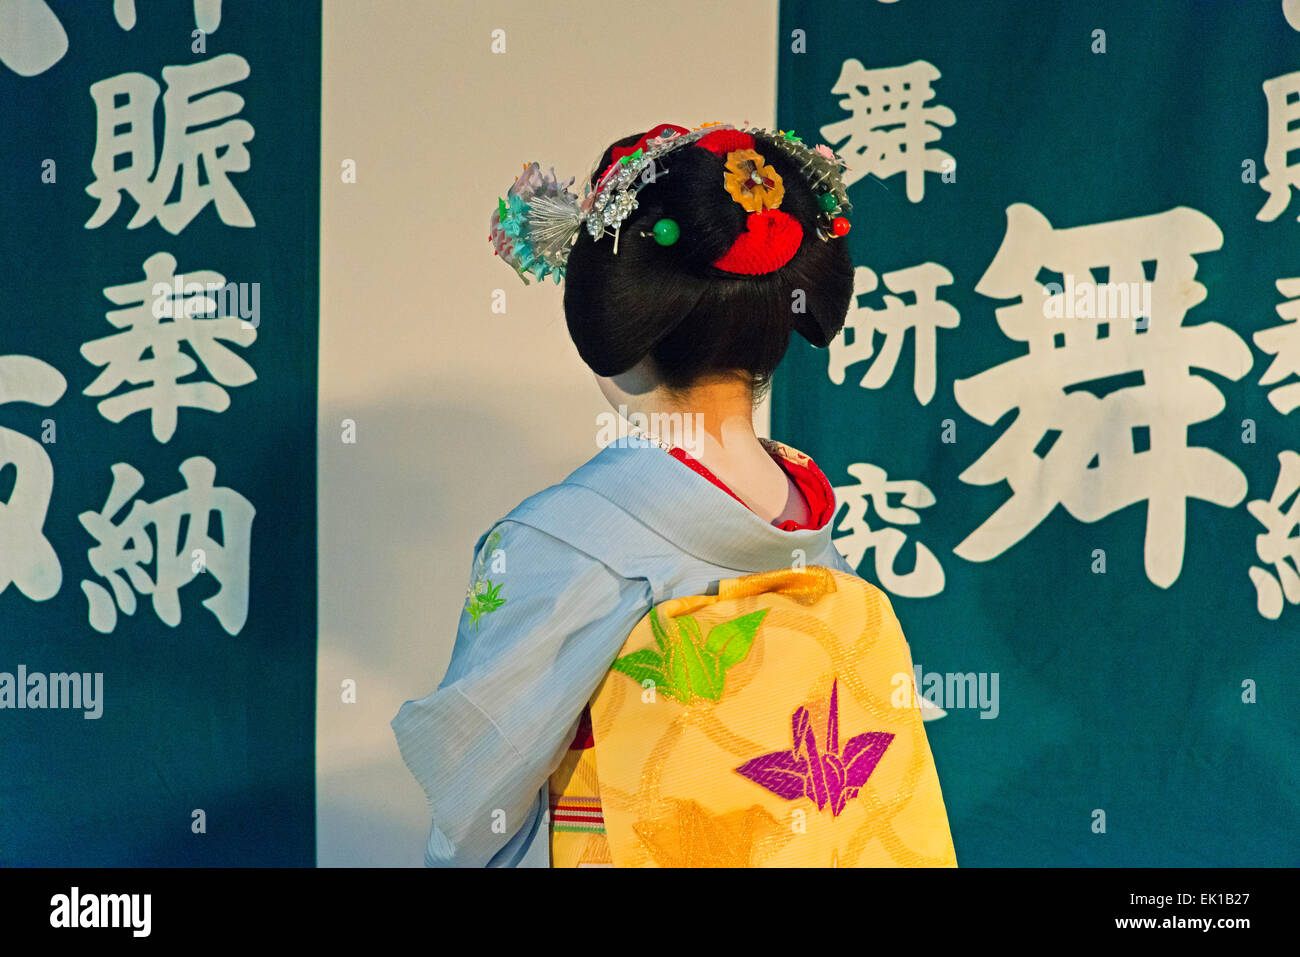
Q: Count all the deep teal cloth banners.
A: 2